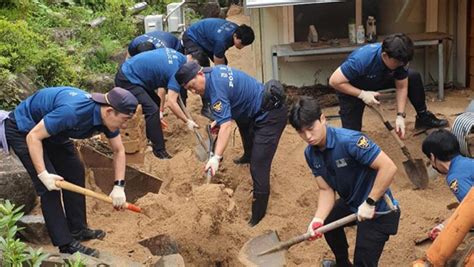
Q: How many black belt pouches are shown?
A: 1